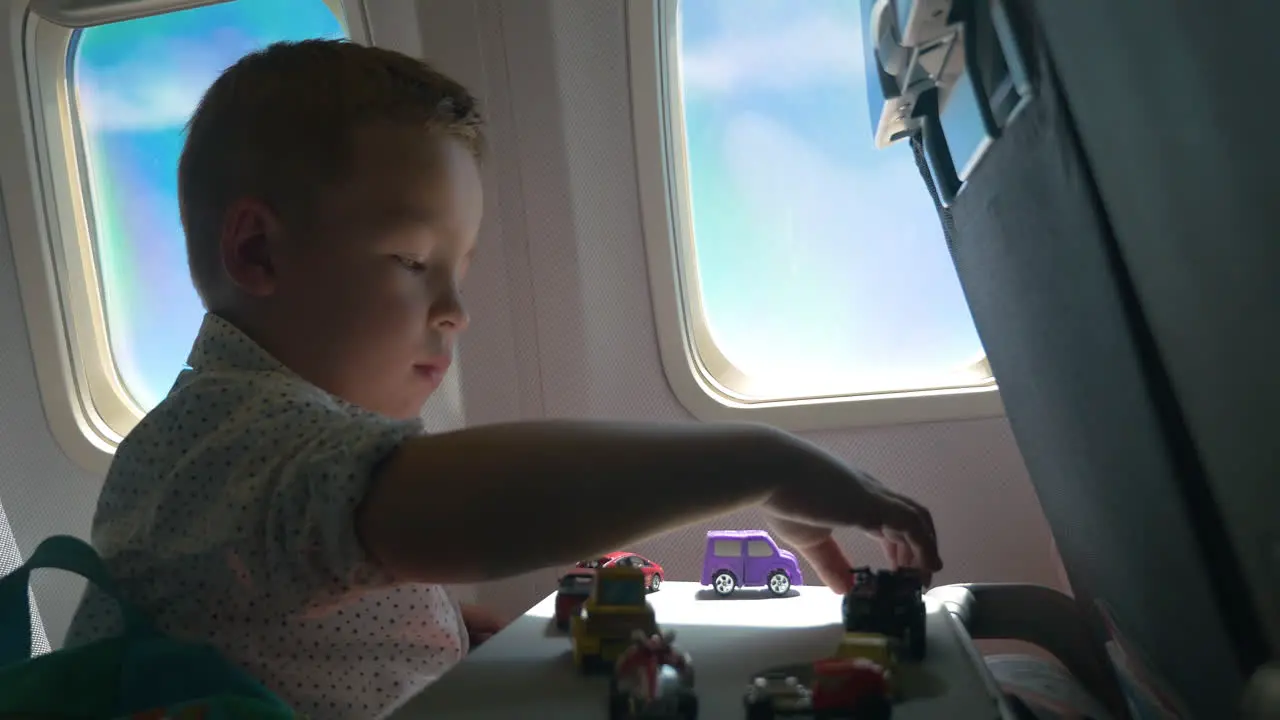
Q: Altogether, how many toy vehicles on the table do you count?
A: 8